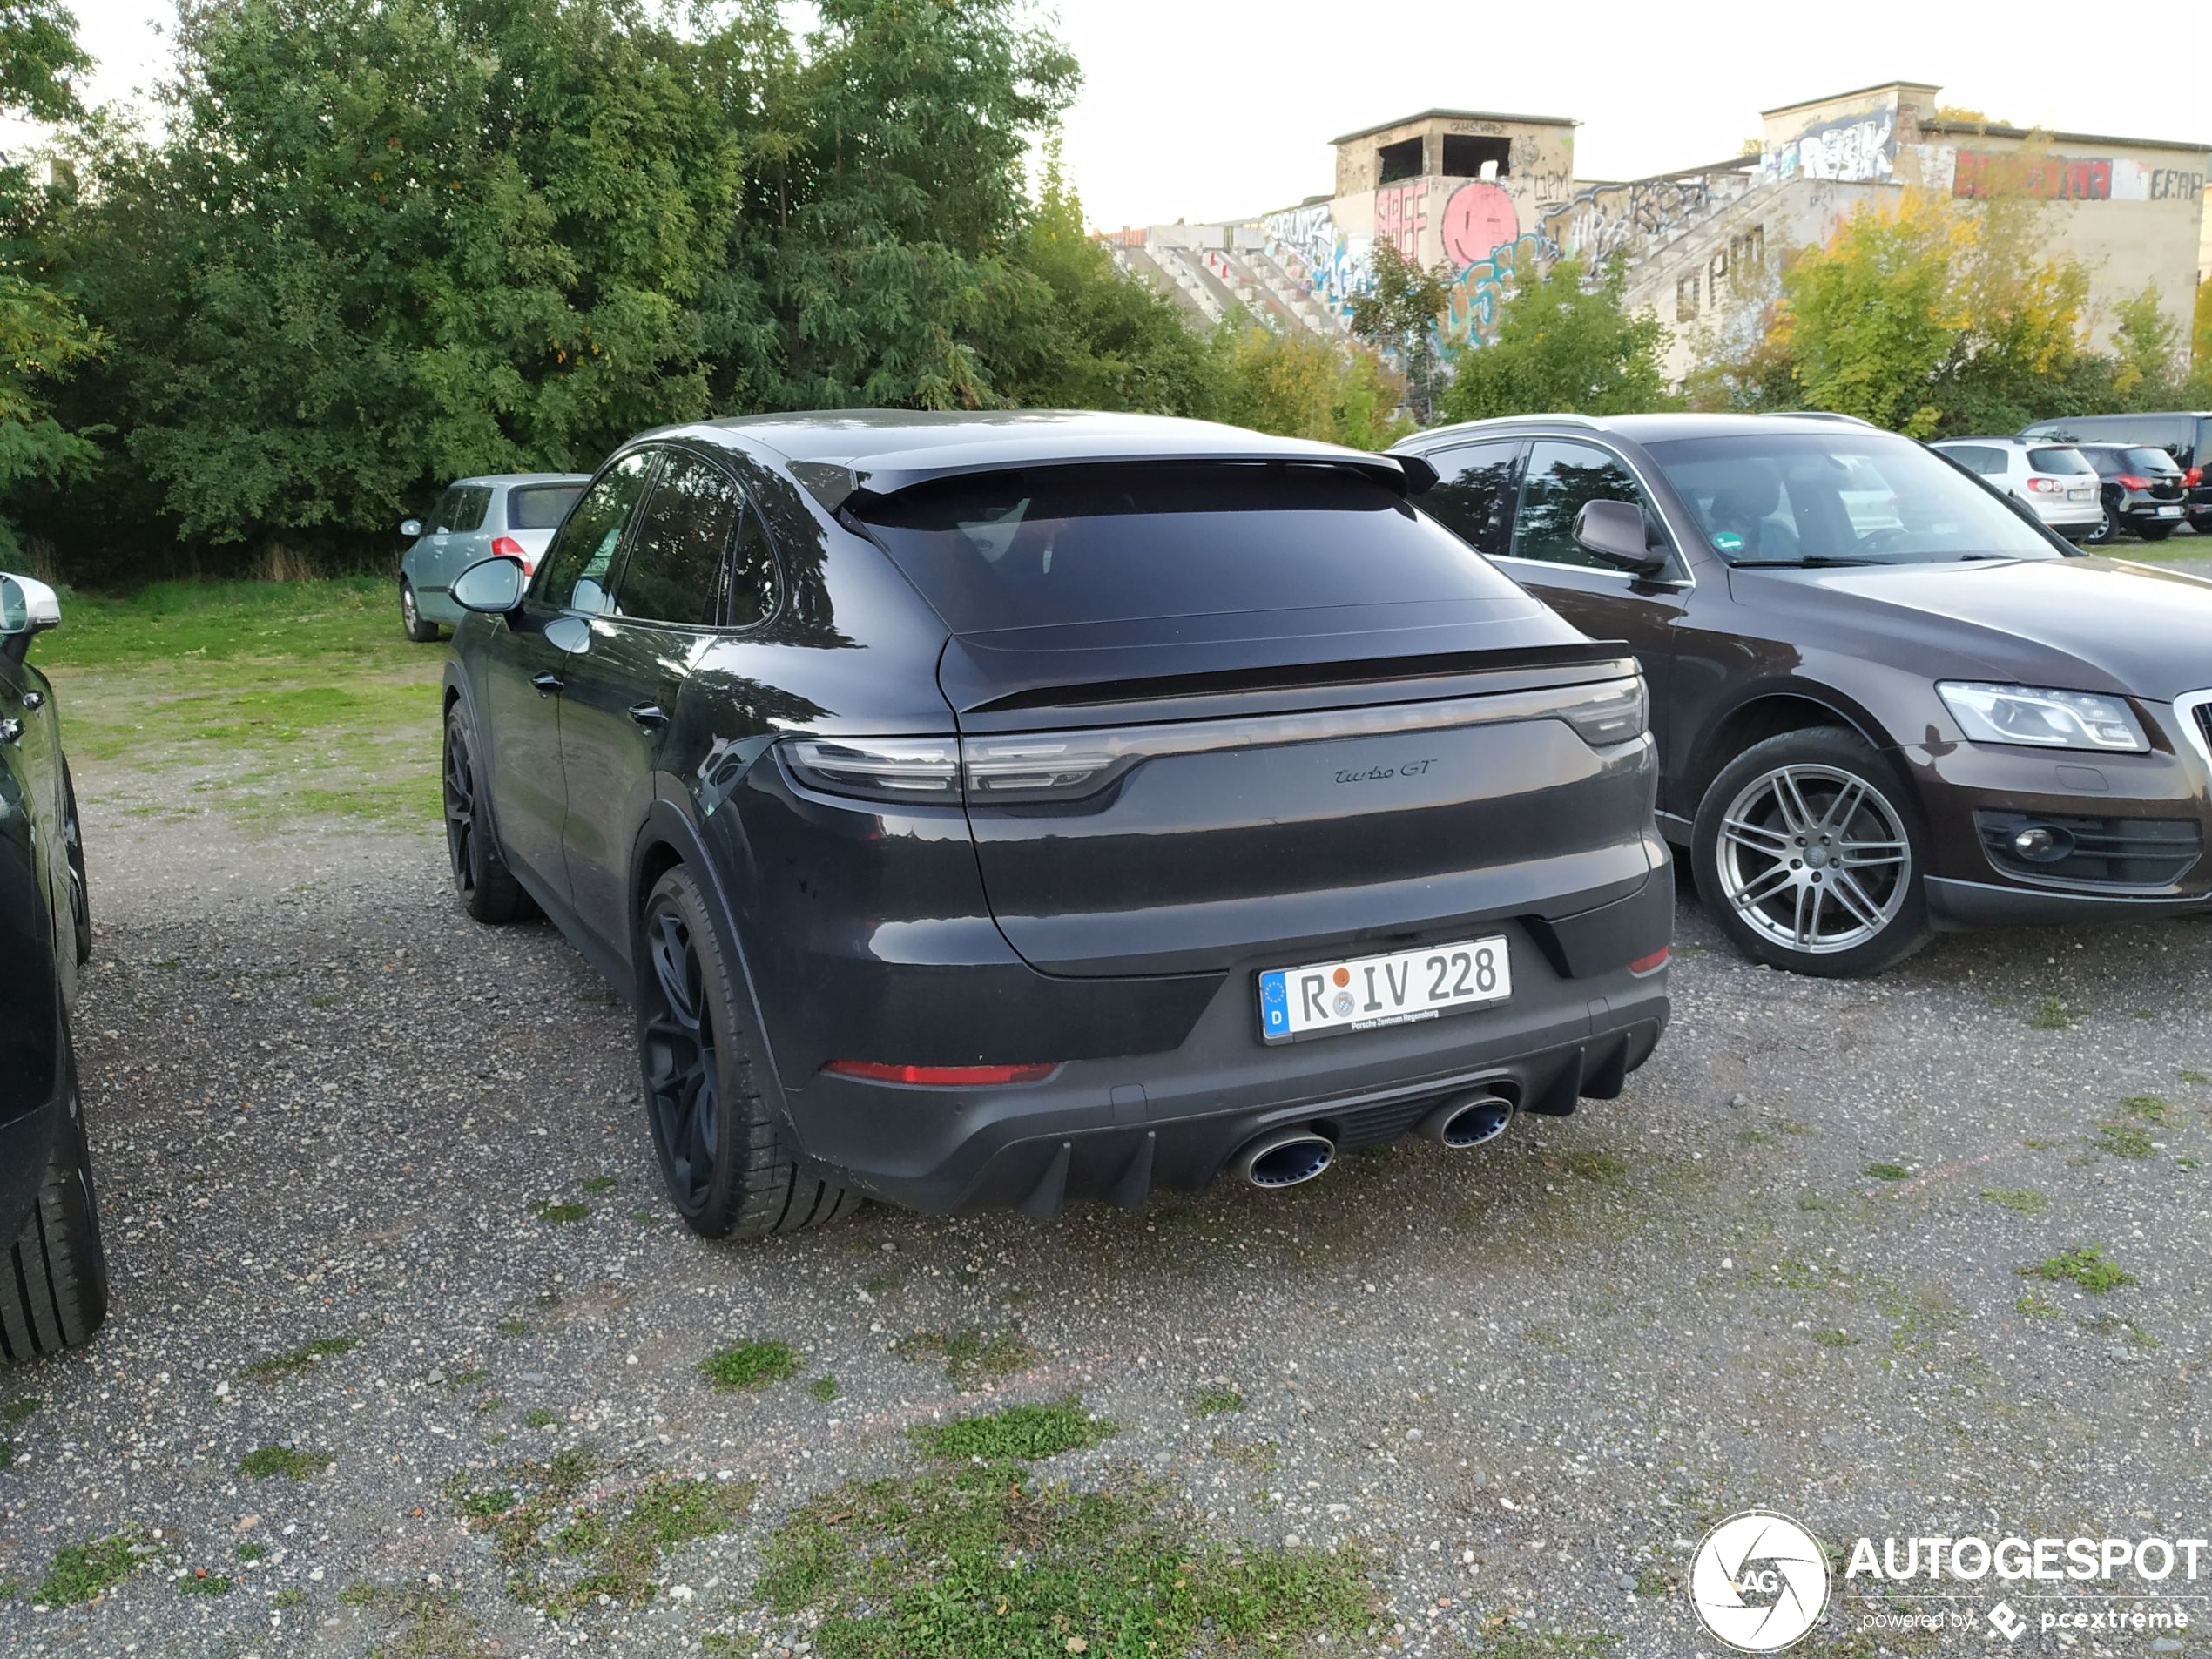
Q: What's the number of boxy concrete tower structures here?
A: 2